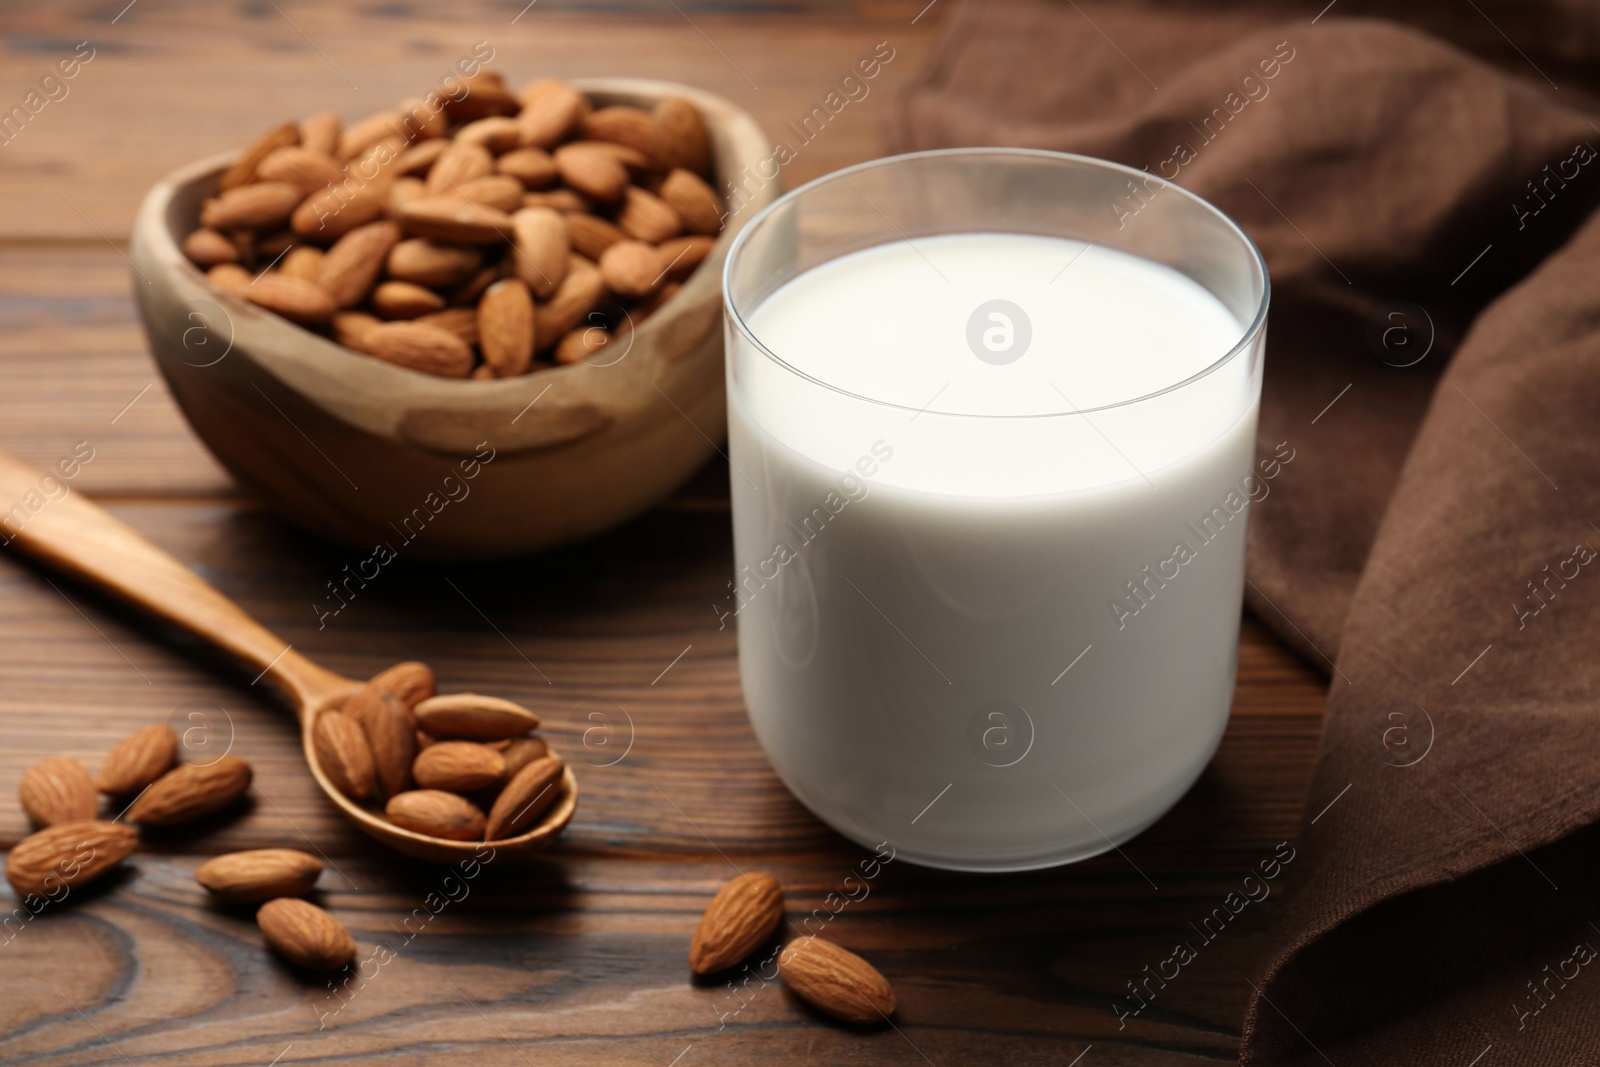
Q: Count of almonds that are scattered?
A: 8